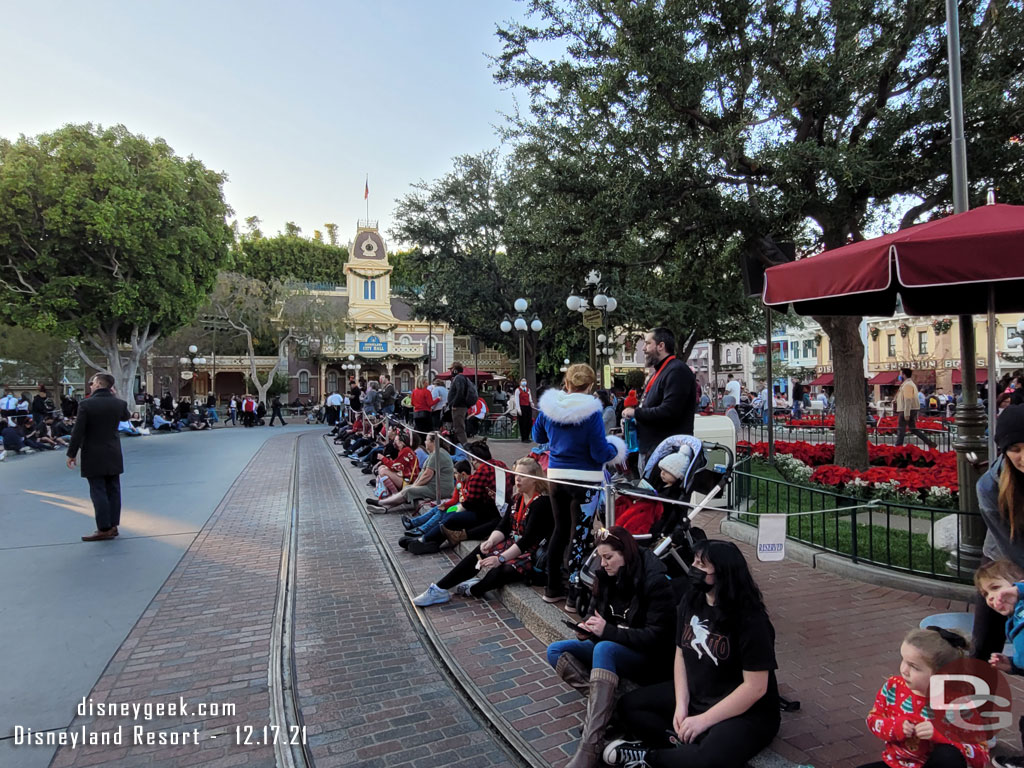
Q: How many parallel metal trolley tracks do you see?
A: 2